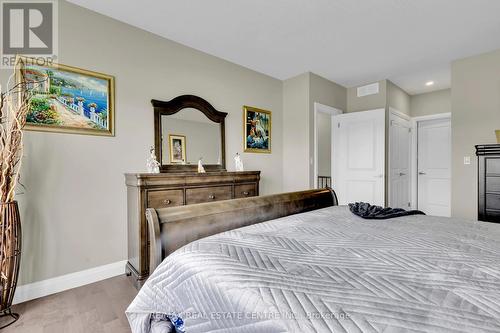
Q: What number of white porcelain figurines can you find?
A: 3